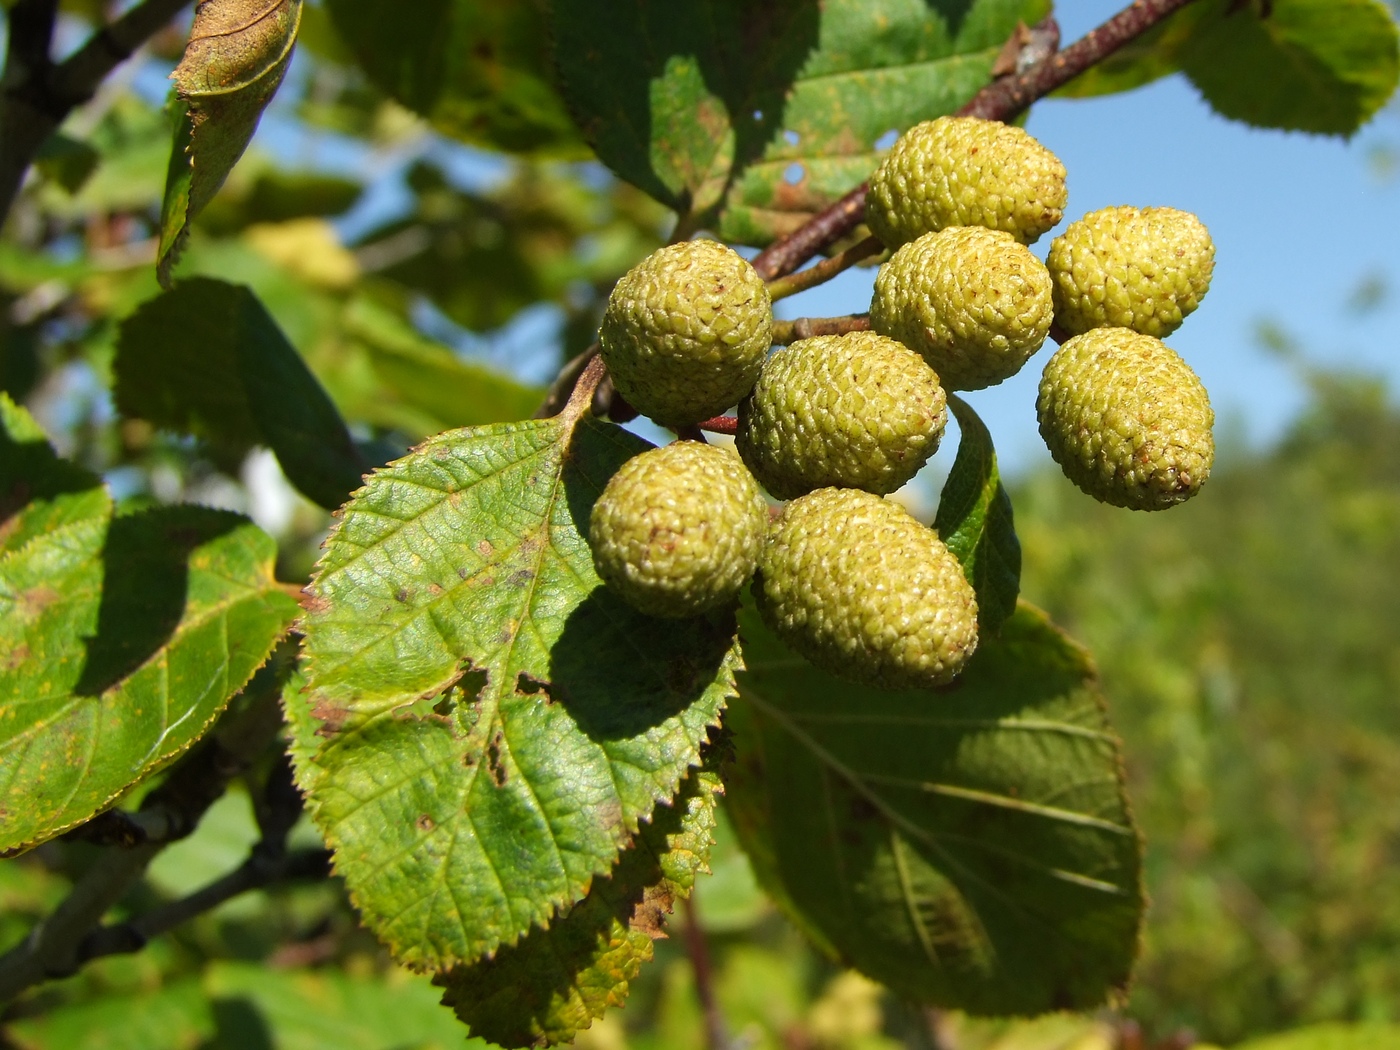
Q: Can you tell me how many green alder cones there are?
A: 8